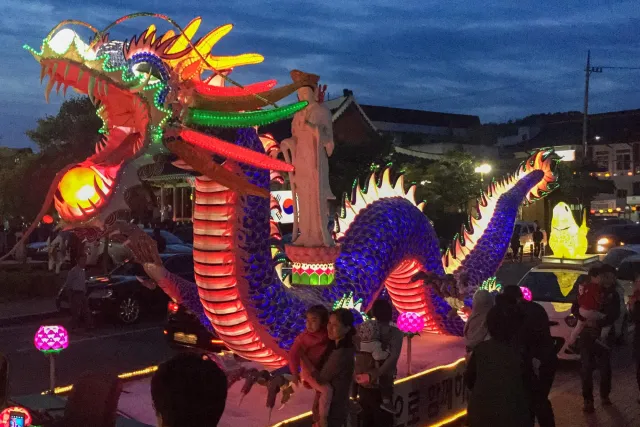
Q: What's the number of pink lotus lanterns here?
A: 3